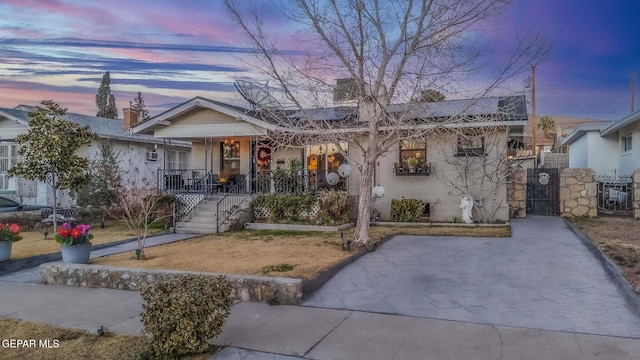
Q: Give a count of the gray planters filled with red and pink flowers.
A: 2